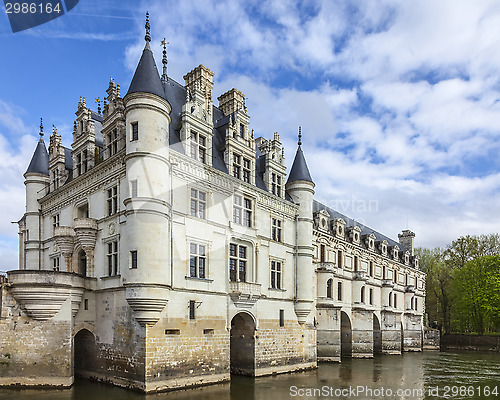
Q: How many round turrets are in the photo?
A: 3